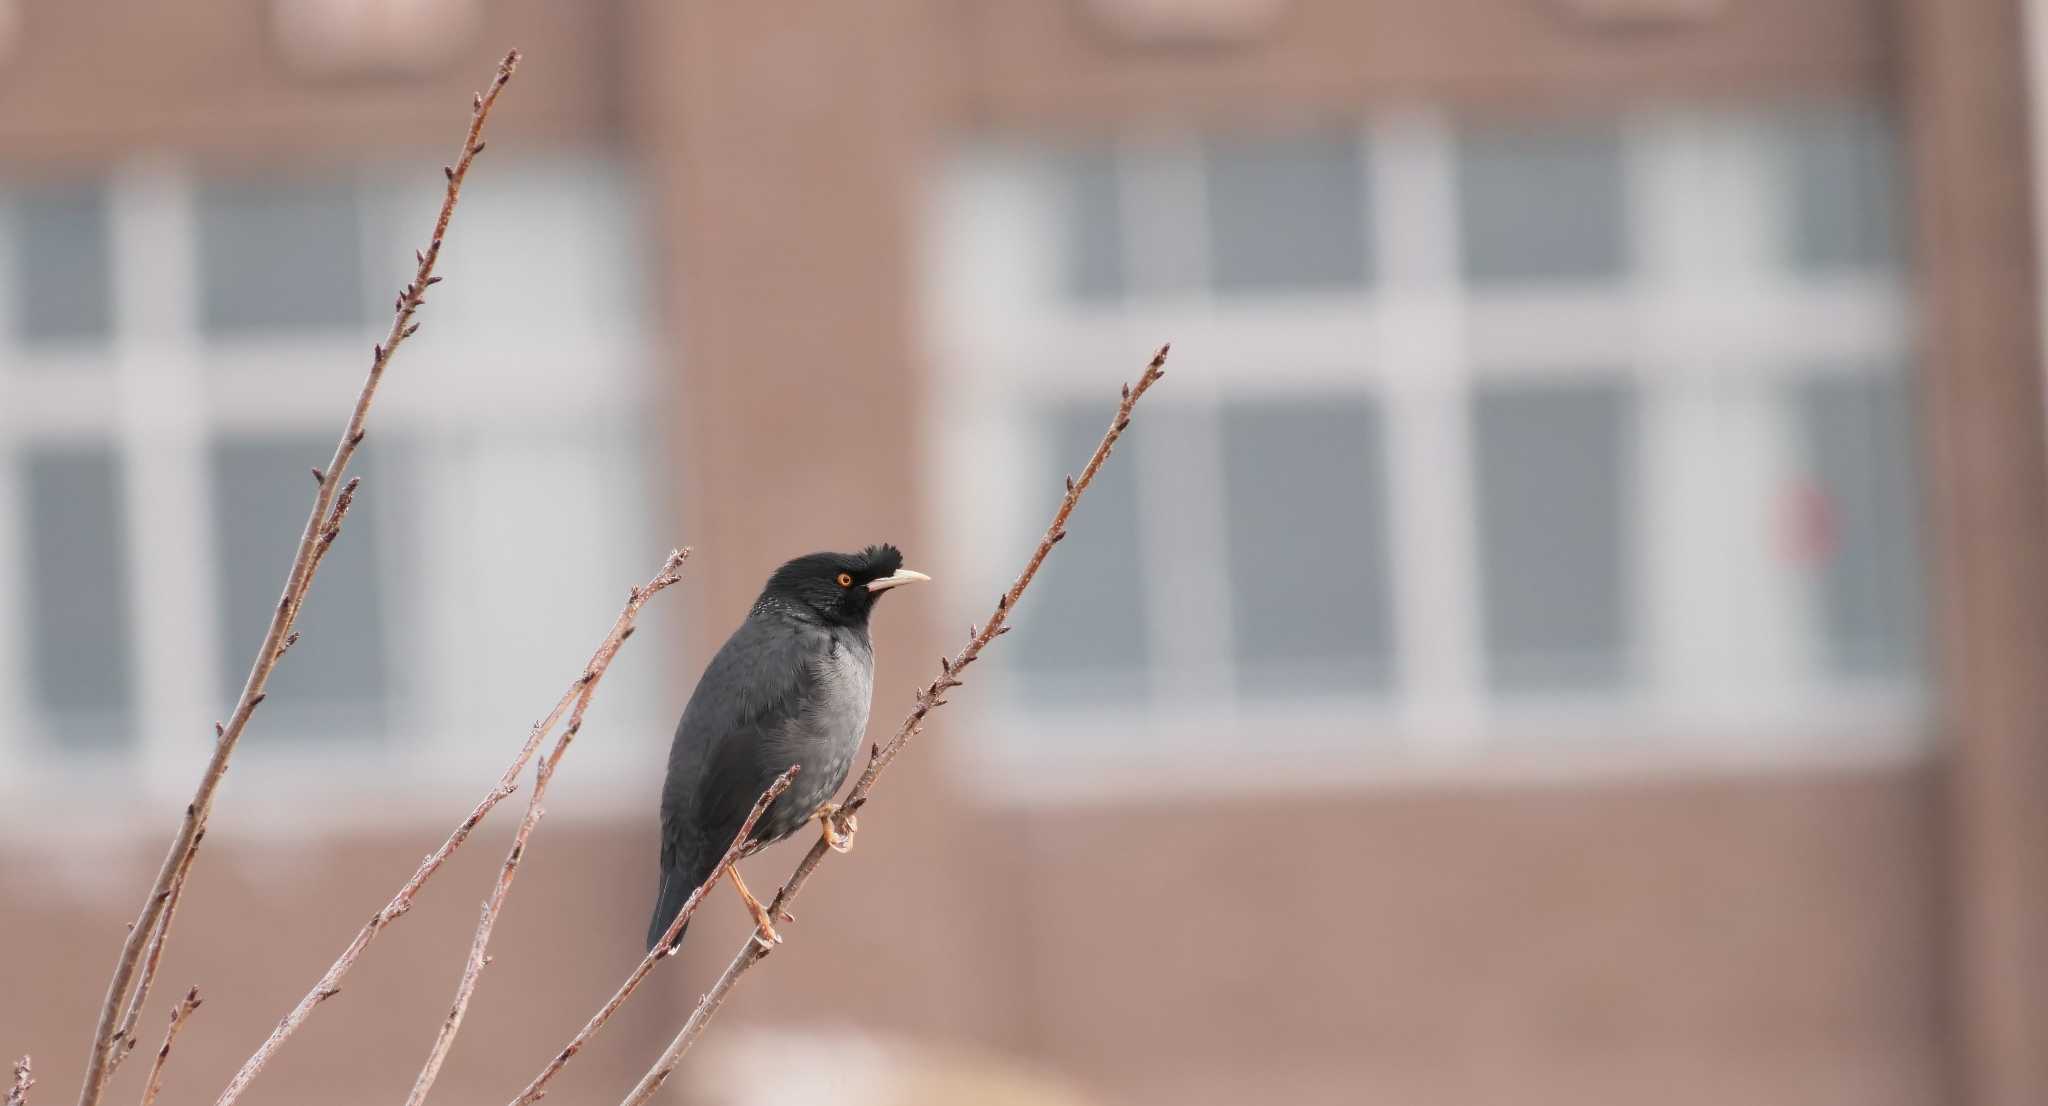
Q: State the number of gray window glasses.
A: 12